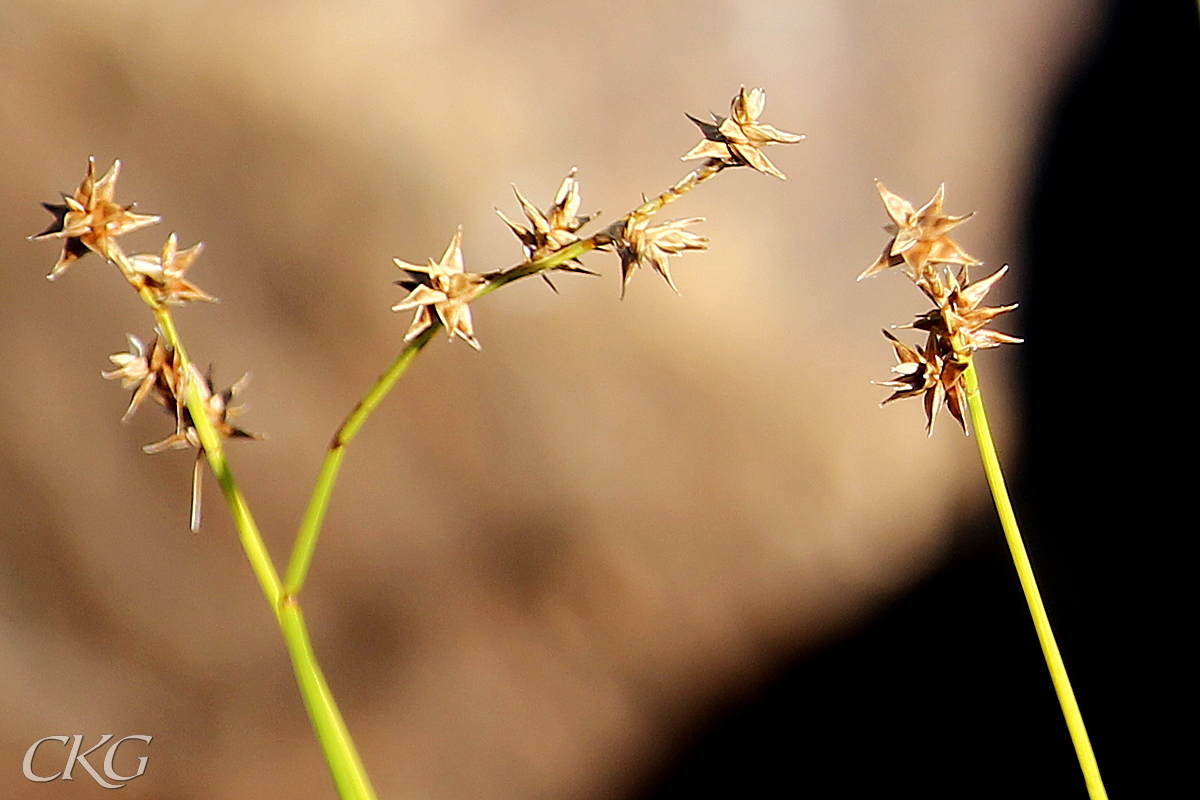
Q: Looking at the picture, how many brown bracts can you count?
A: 11